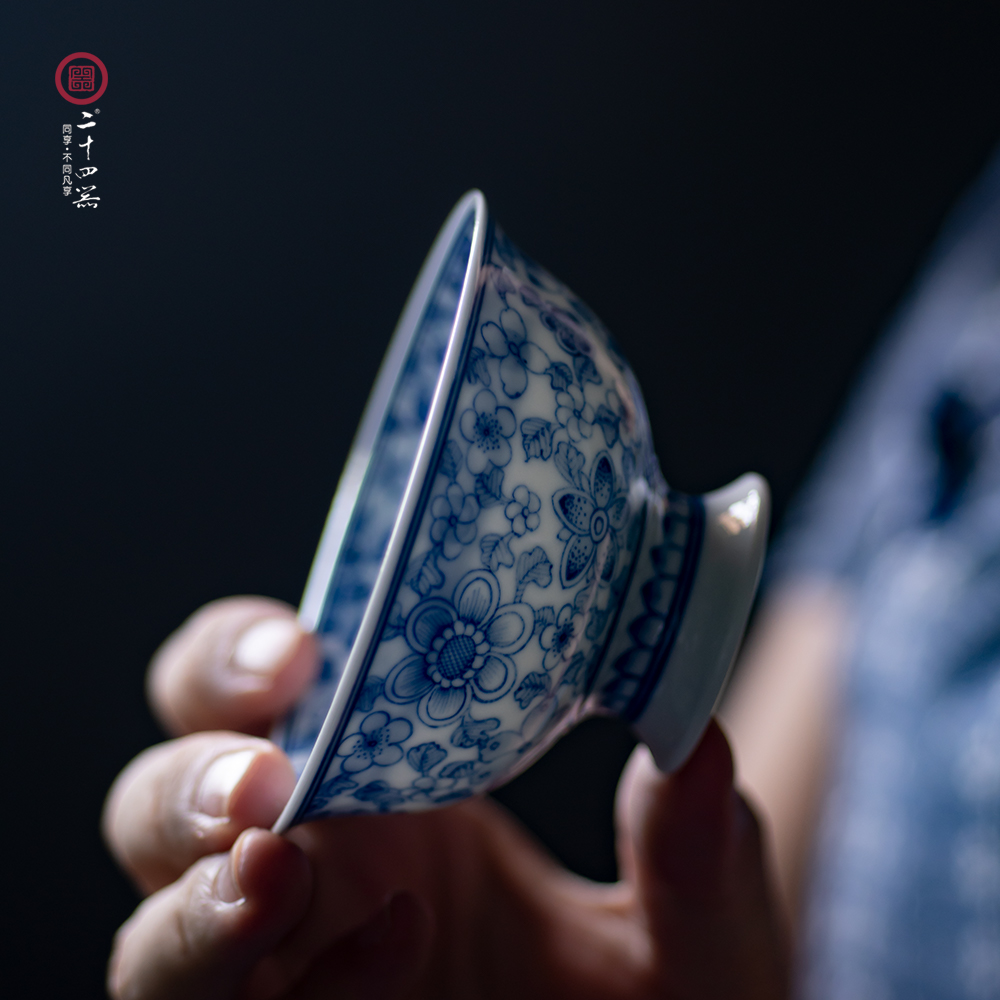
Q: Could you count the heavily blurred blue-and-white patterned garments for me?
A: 1